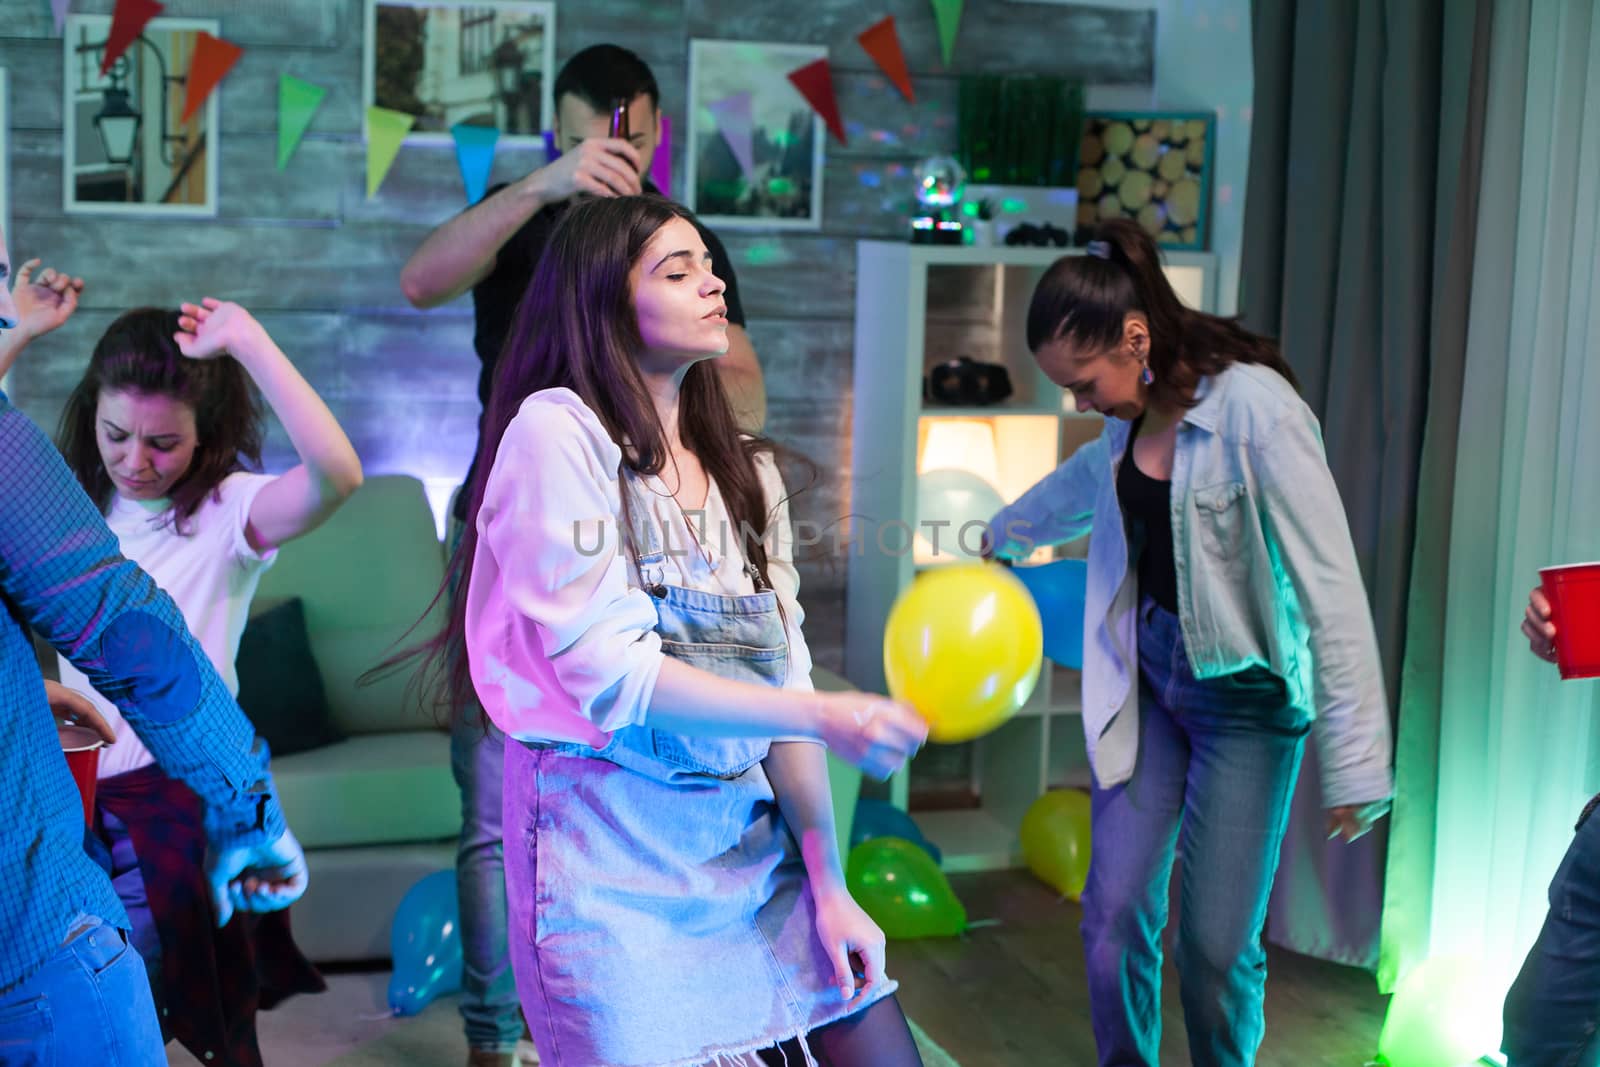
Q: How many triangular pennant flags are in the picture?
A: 12